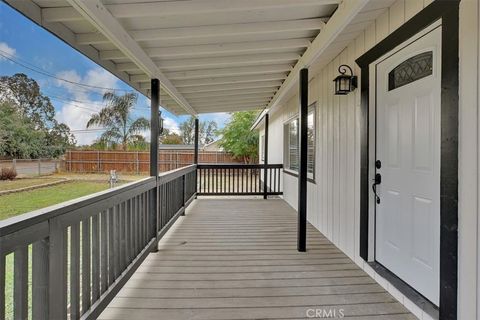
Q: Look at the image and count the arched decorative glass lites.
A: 1